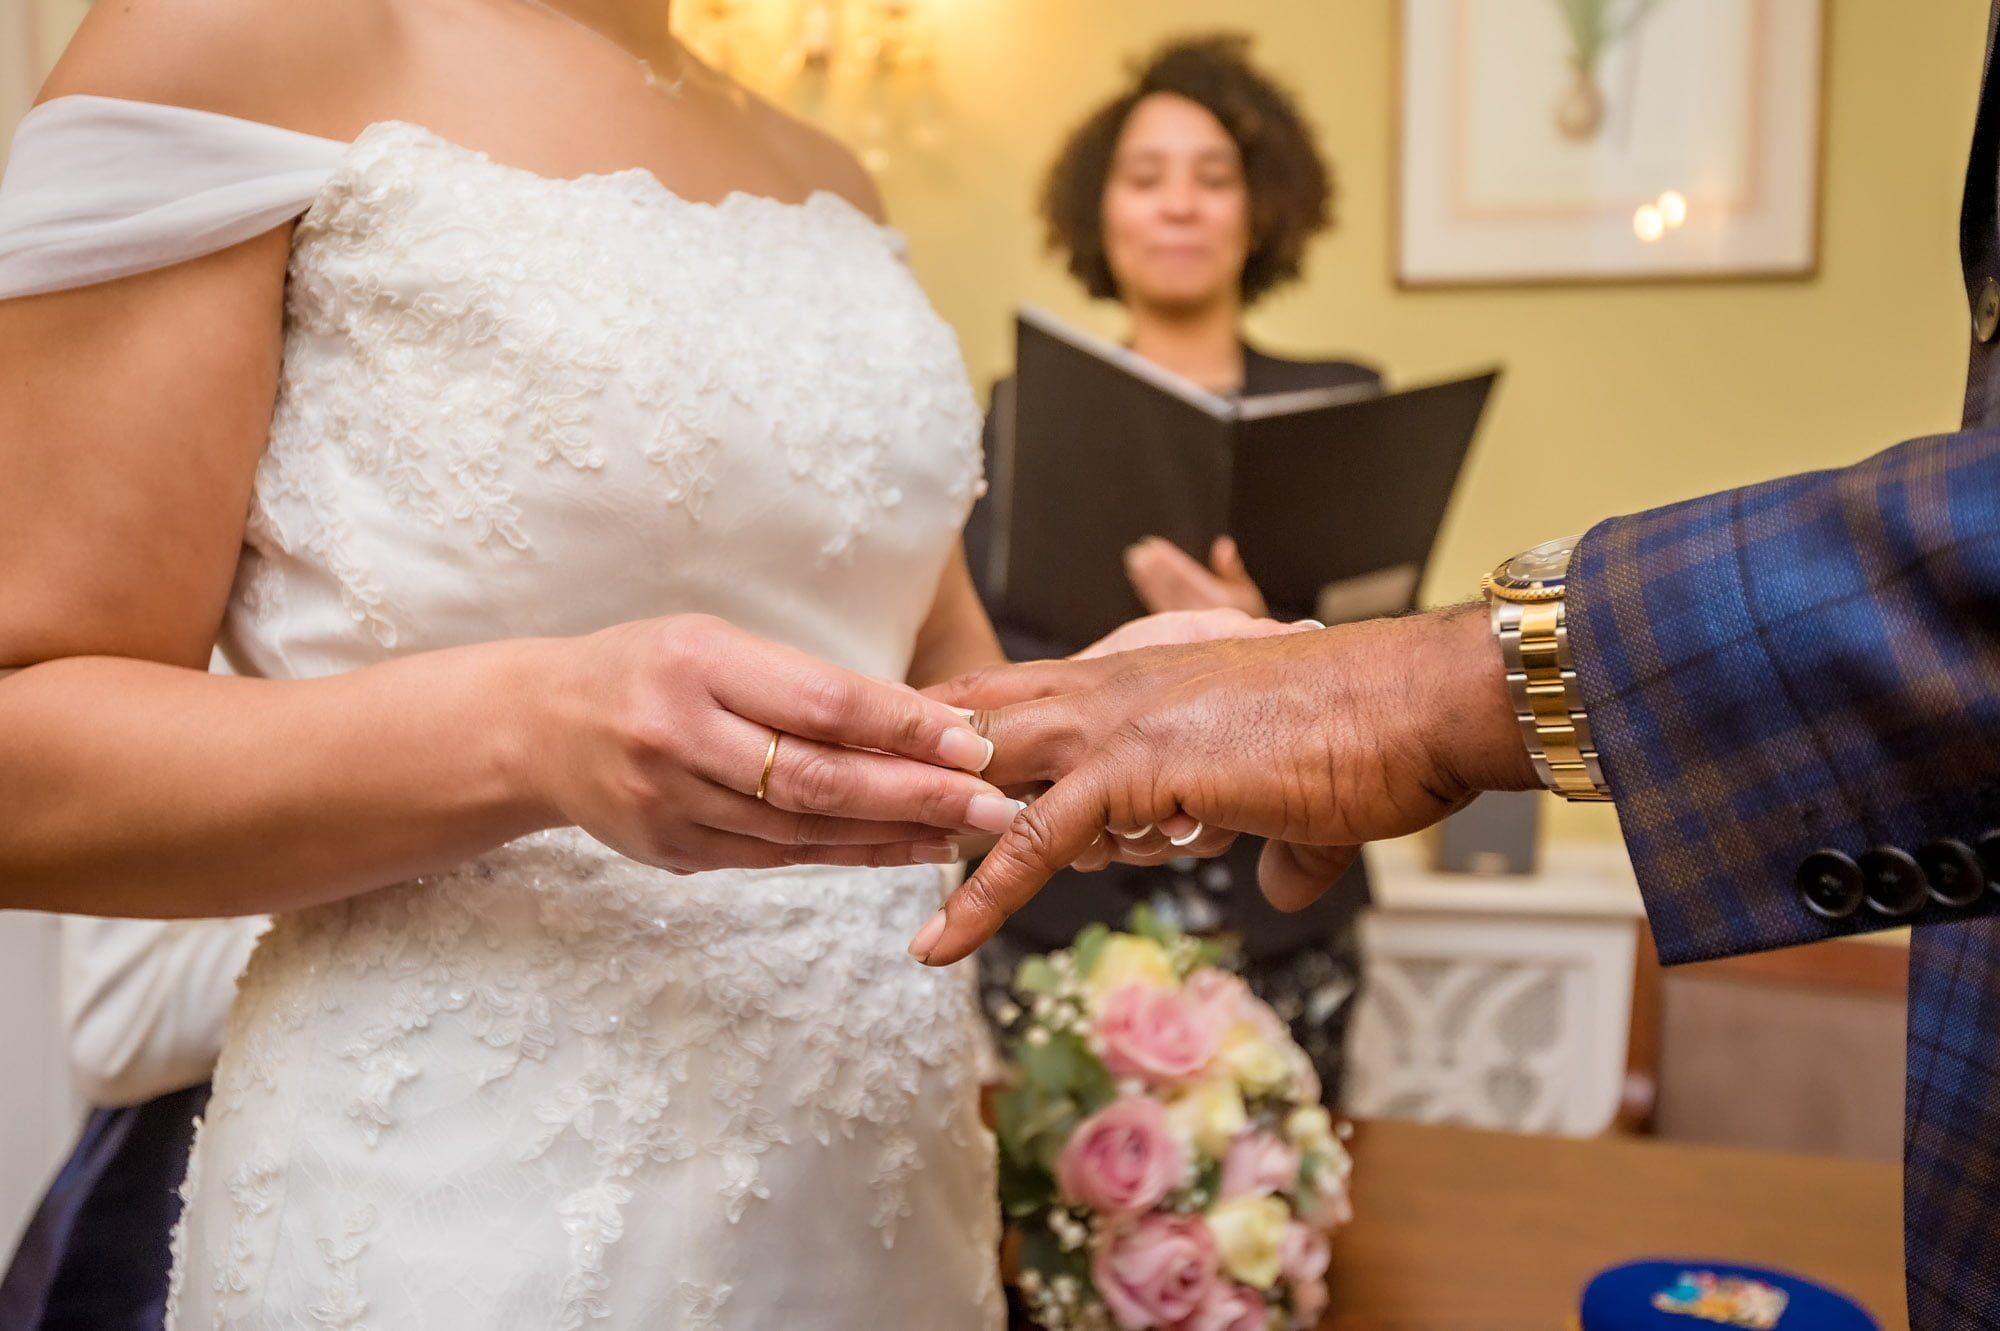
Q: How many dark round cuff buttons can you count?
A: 4